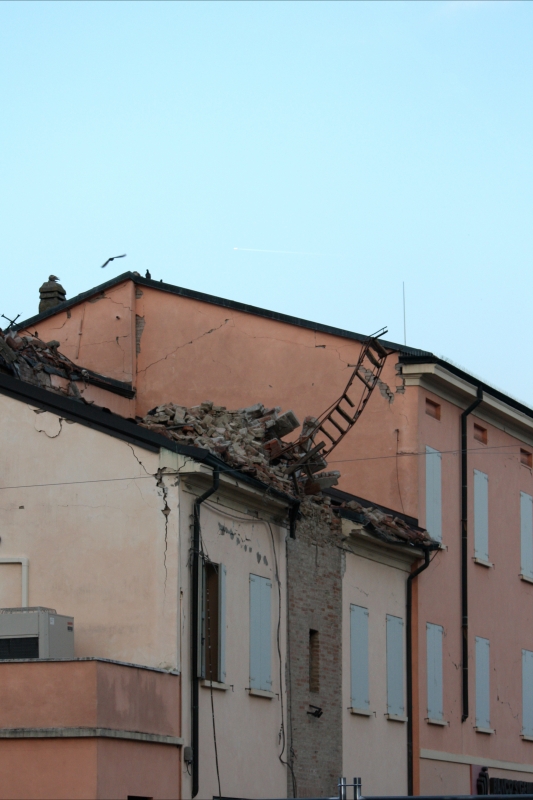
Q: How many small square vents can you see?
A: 3